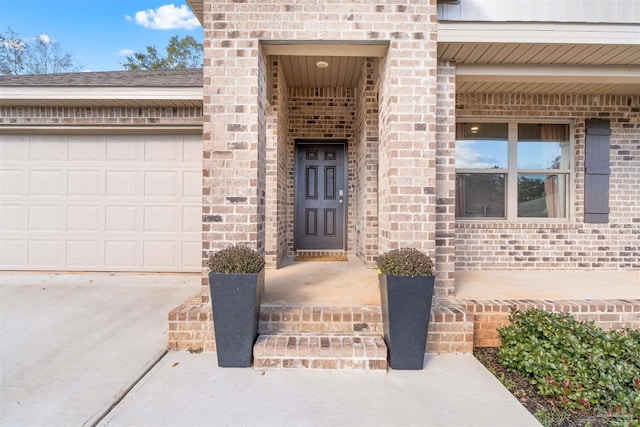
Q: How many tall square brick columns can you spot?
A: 2